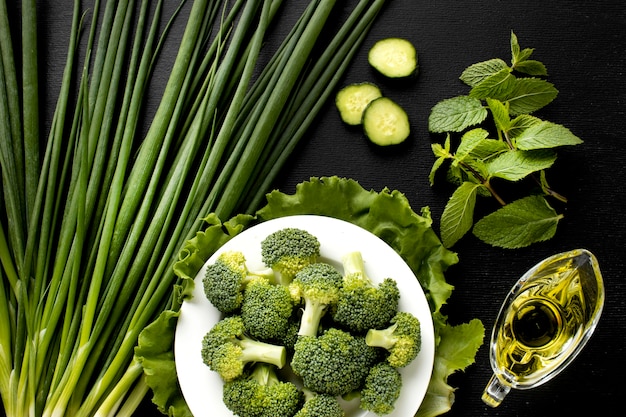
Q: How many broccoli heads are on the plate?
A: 11